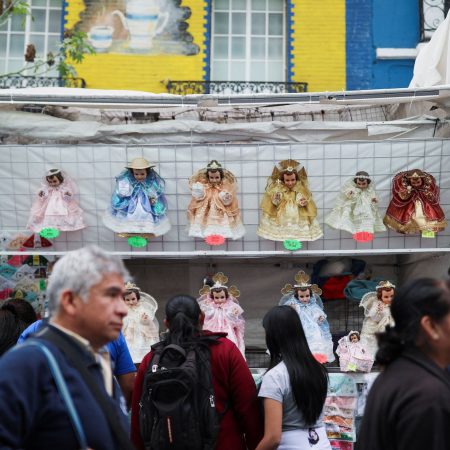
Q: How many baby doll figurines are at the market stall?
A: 11